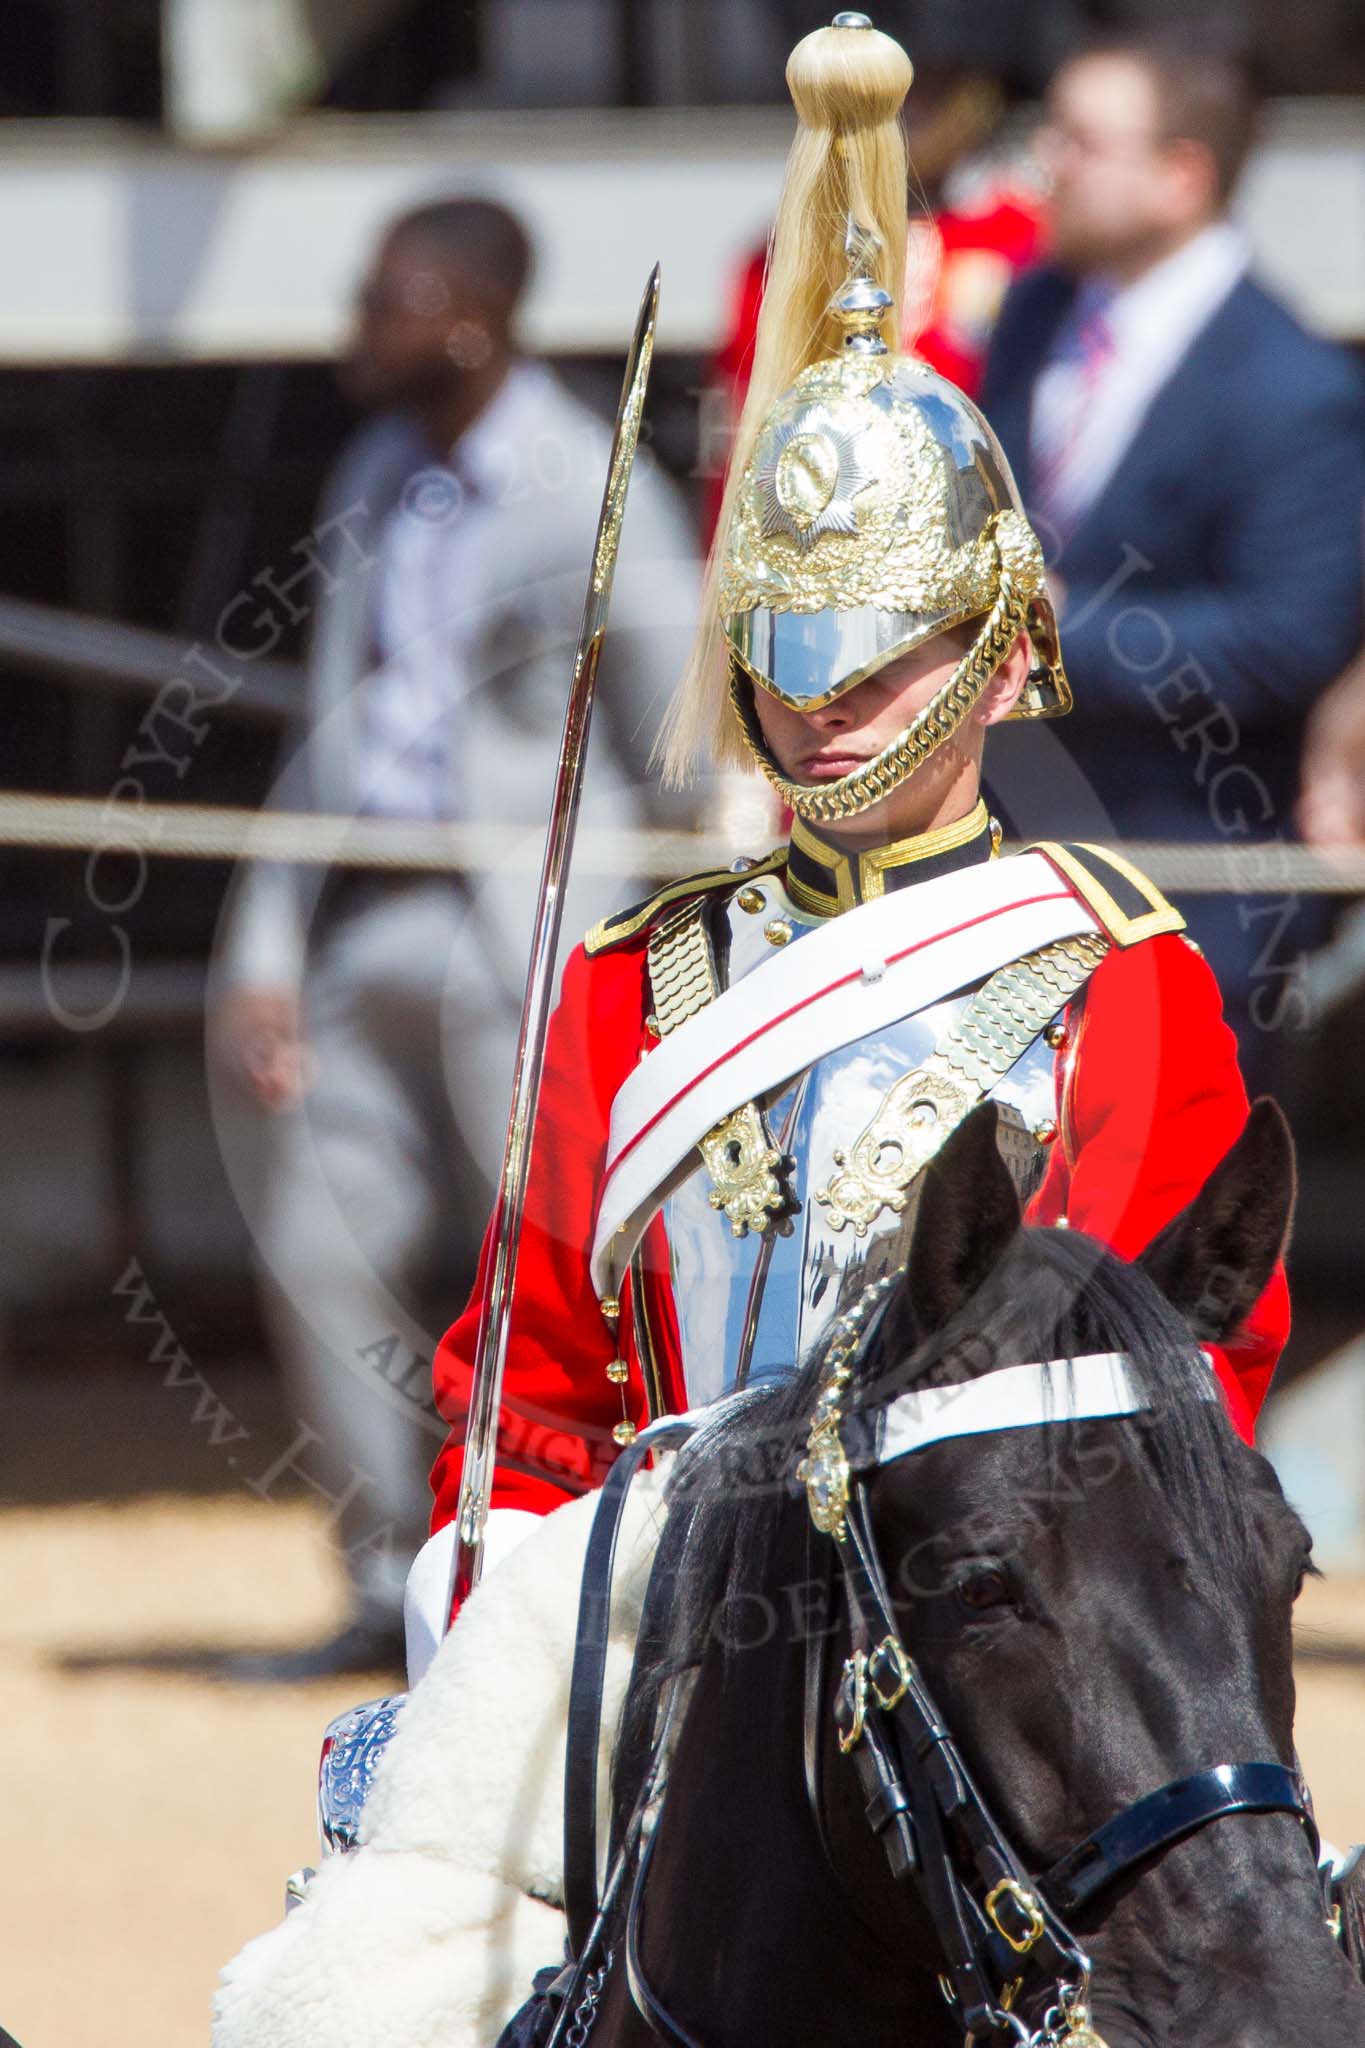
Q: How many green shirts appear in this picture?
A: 0